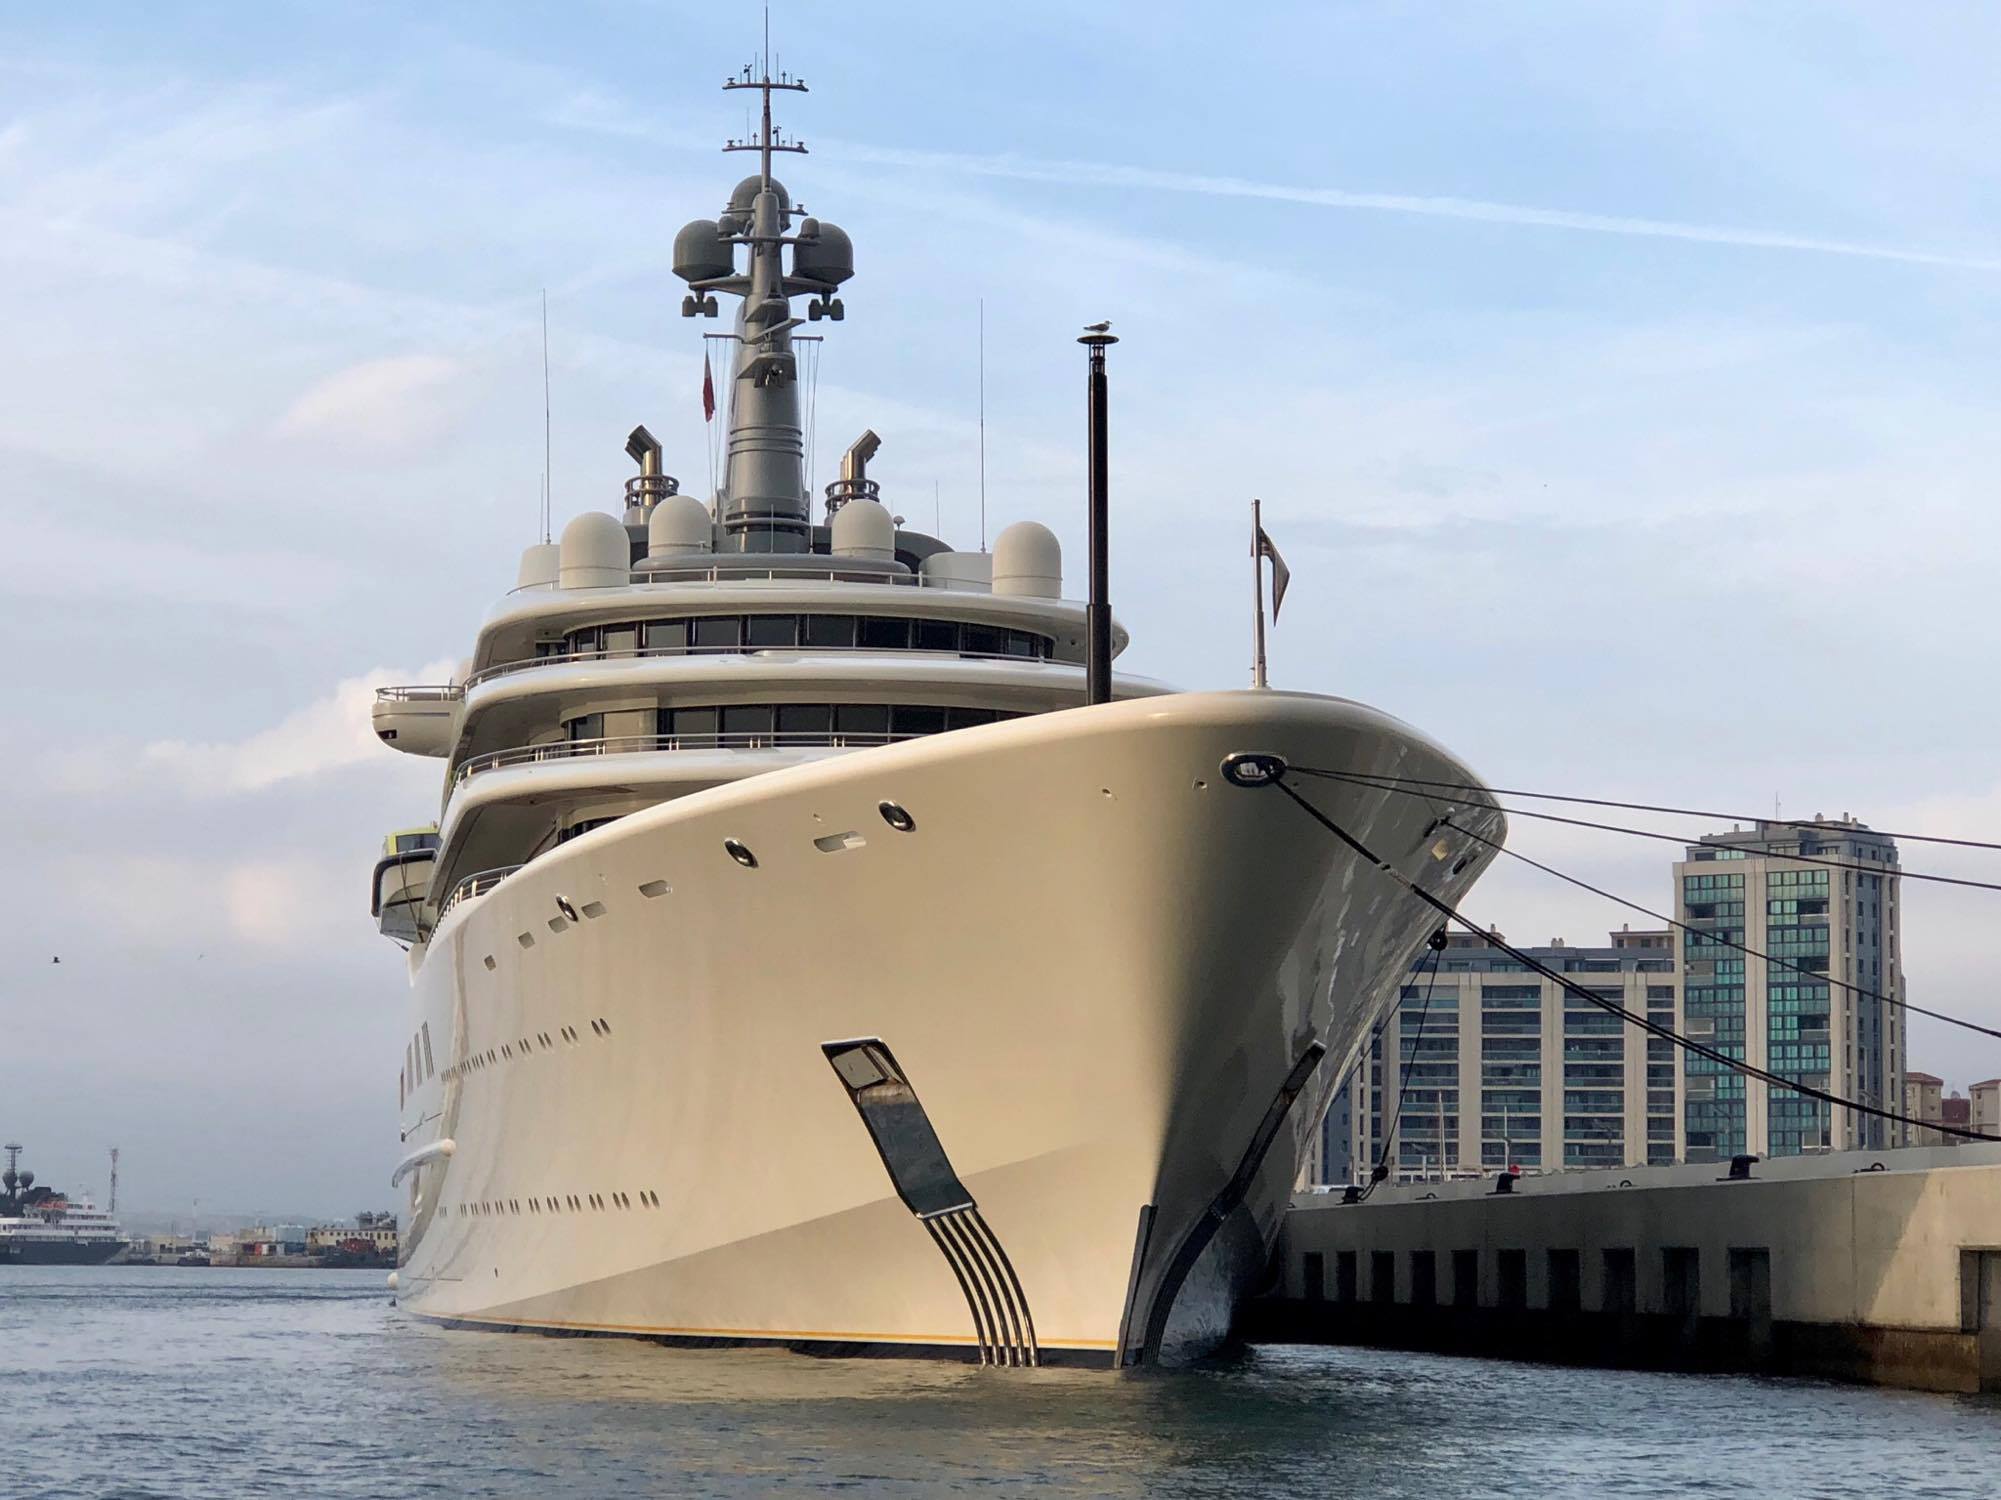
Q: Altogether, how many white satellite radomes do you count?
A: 4